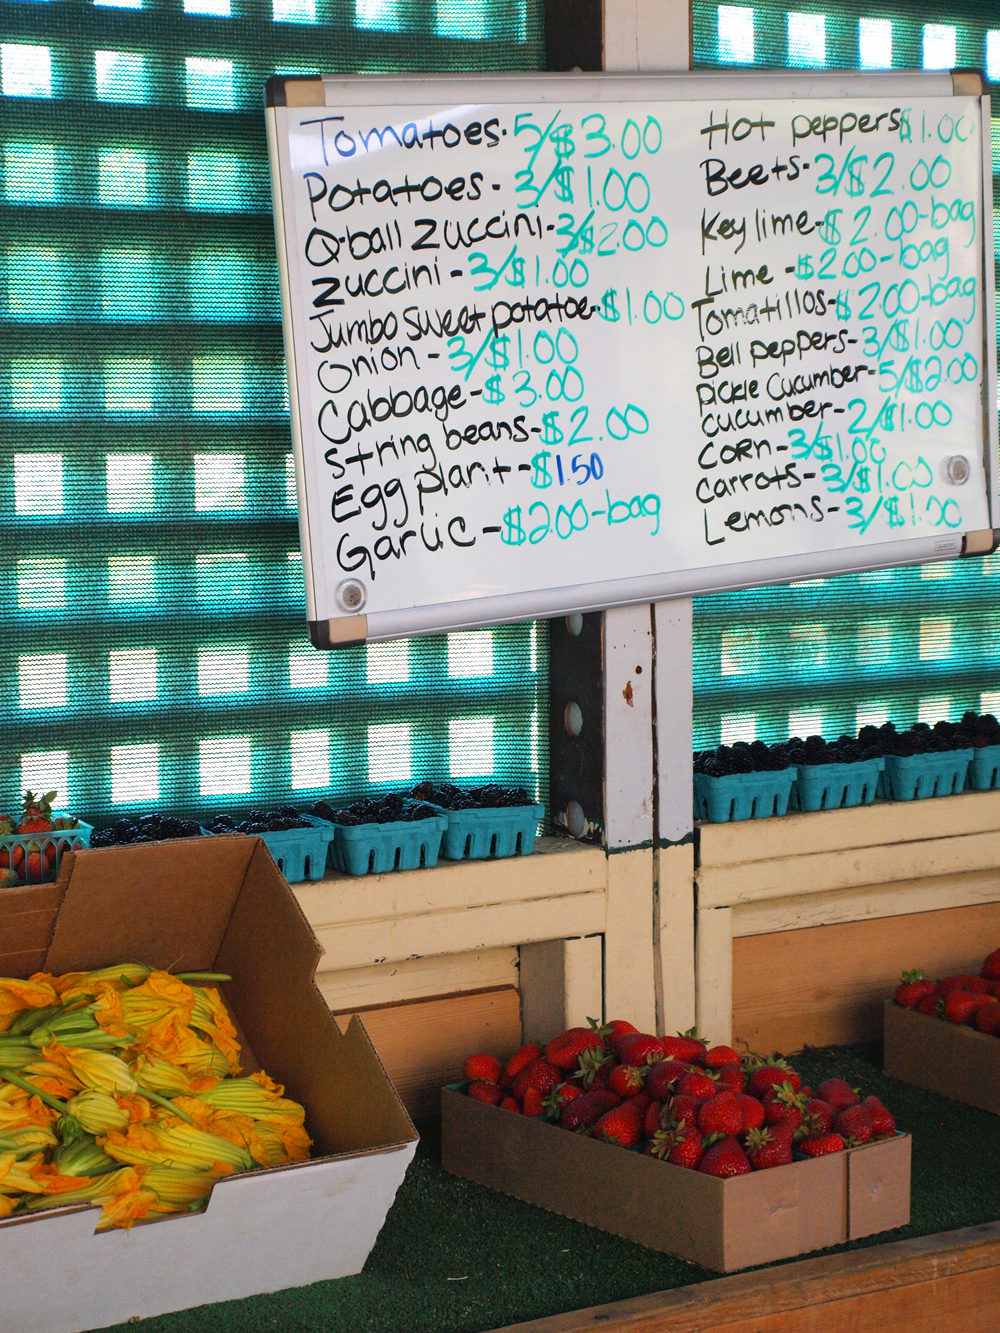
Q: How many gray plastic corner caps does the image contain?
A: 4